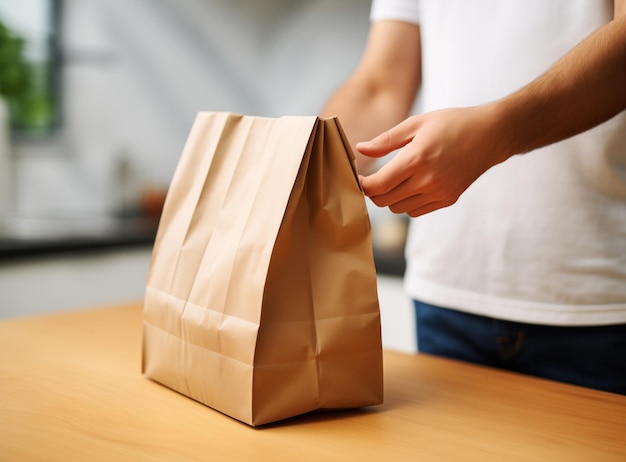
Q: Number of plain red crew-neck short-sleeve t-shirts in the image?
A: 0